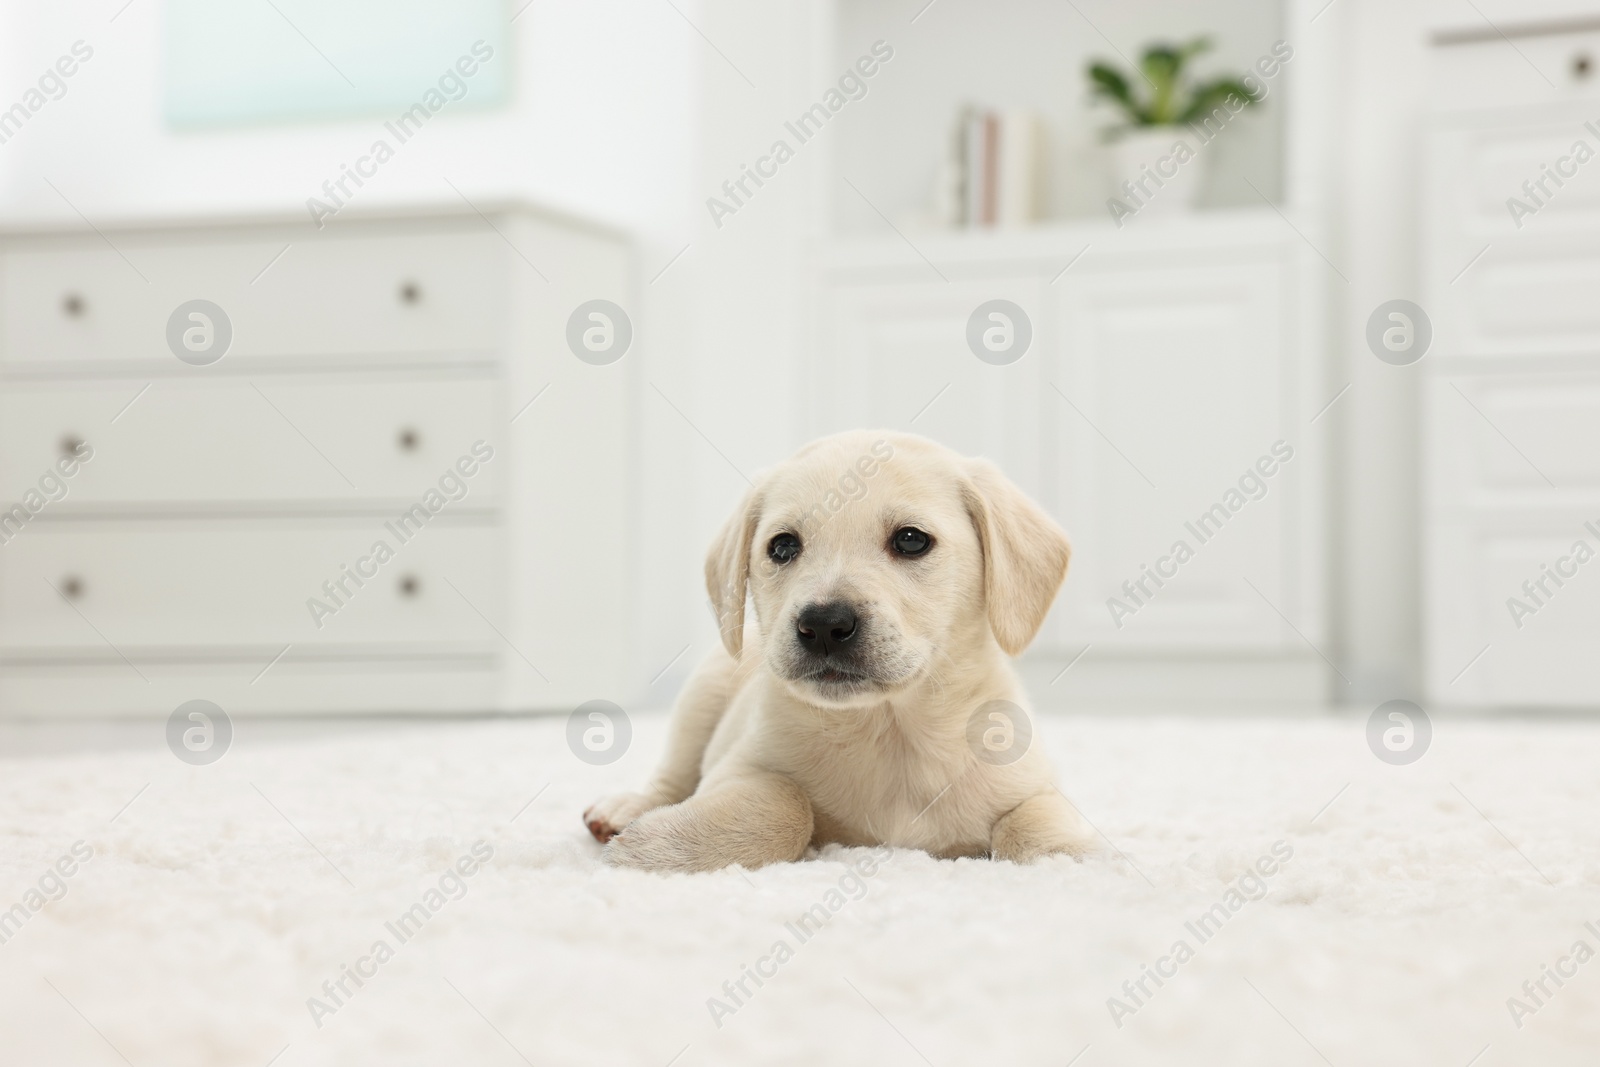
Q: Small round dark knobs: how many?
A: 7